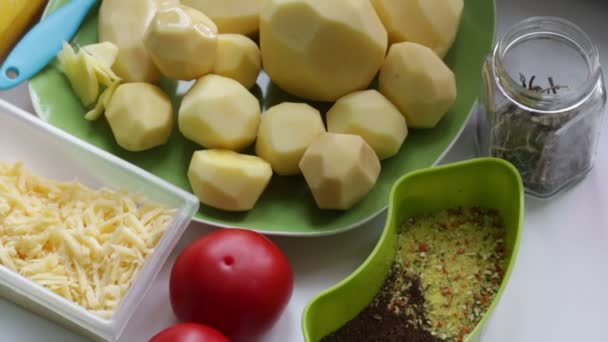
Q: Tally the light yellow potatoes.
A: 13